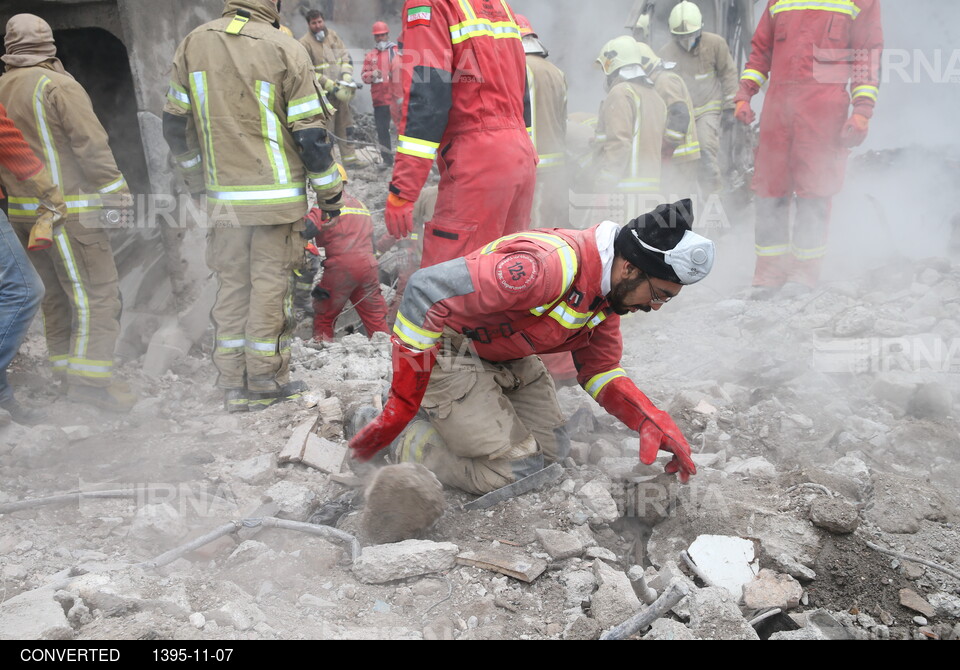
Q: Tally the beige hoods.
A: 1